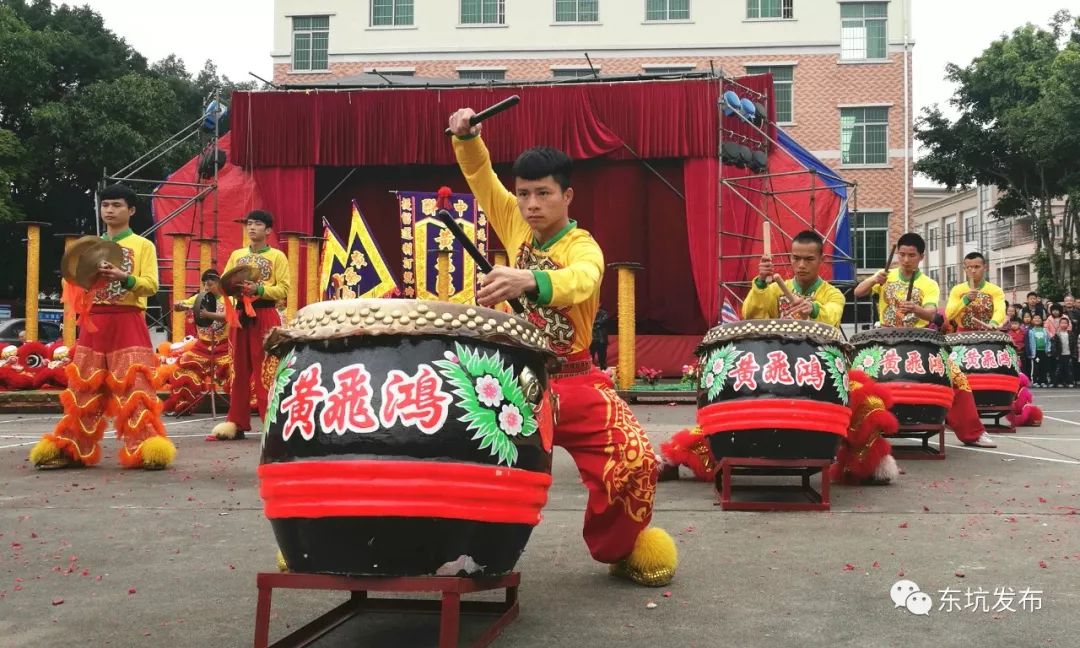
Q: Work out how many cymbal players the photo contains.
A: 2